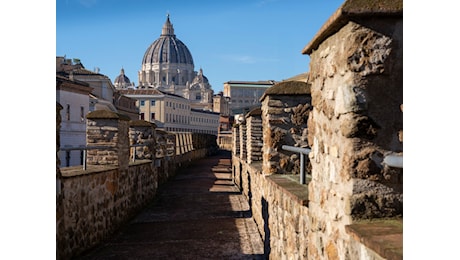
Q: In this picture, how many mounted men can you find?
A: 0